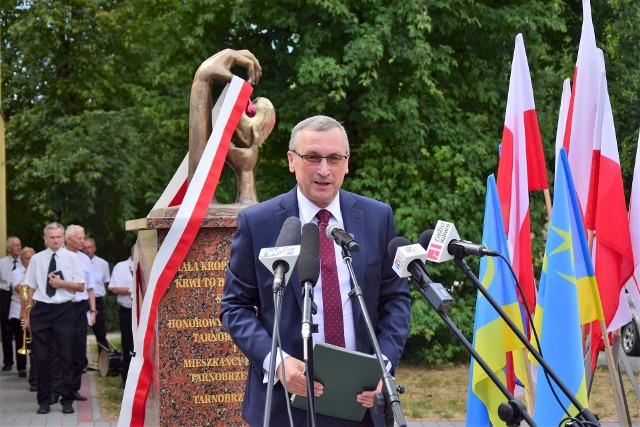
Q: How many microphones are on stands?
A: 5